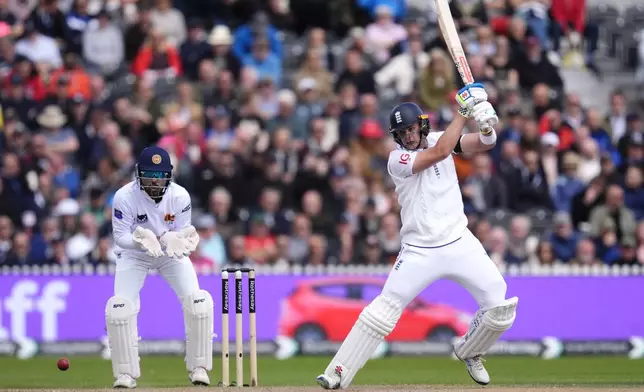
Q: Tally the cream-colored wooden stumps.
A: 3